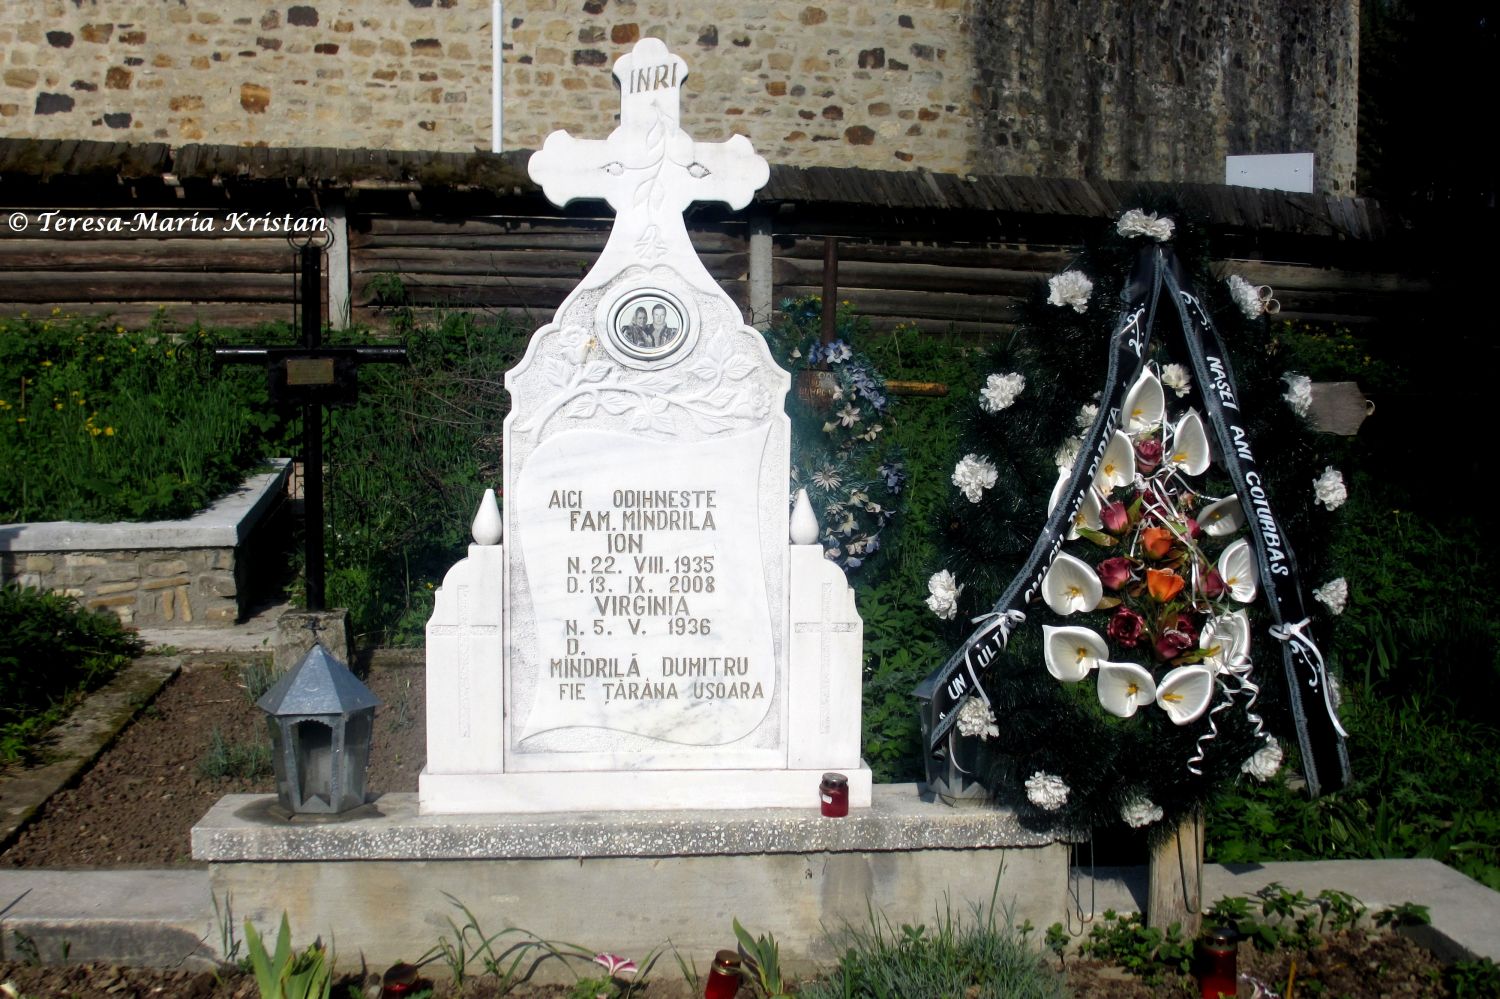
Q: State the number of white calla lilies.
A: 11